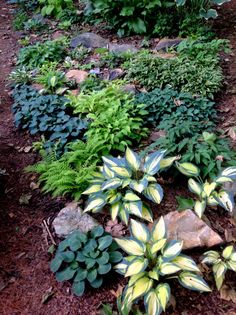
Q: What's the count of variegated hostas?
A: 4